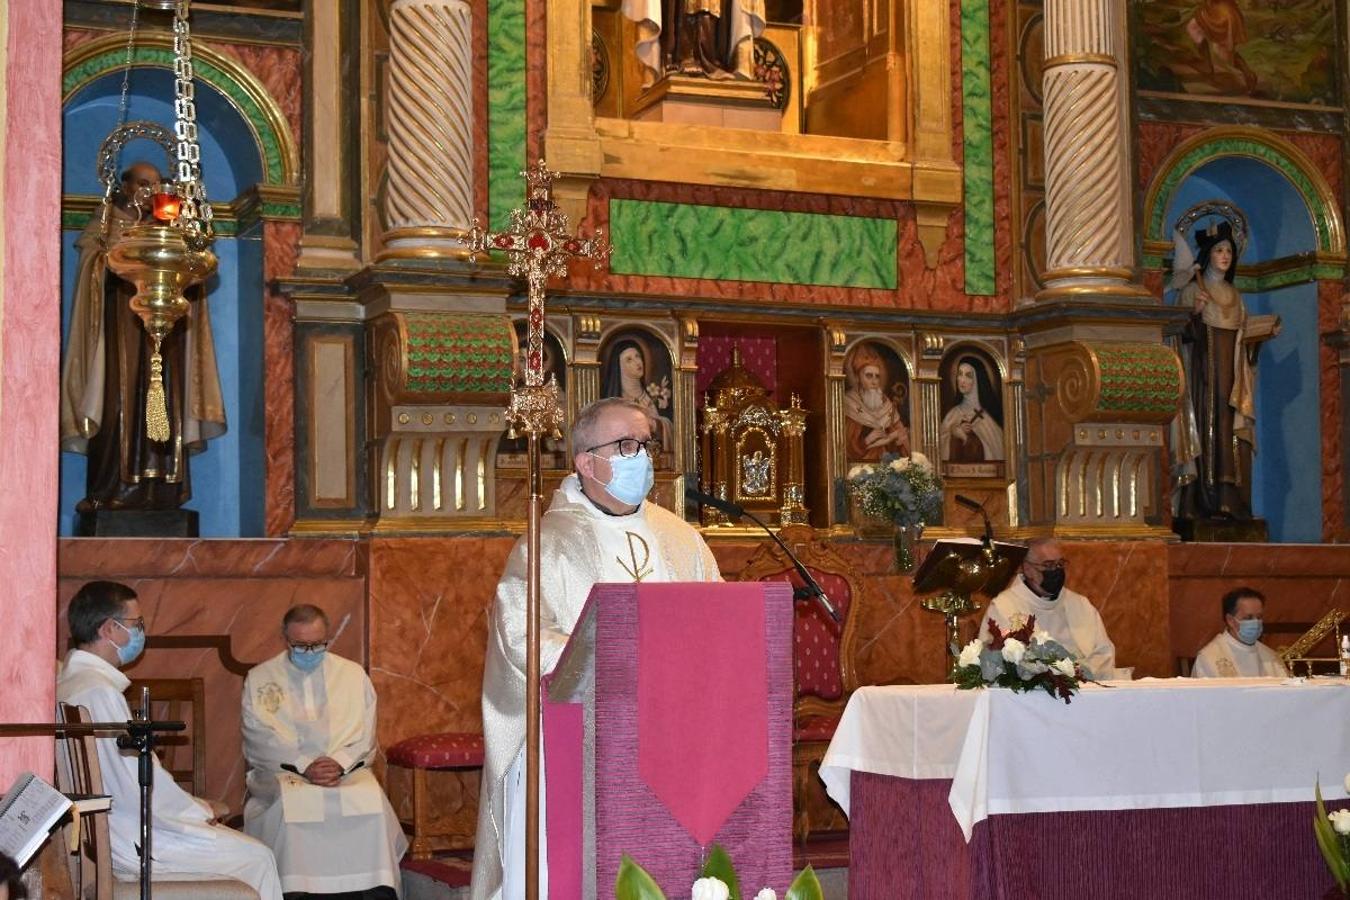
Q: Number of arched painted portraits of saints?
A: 4